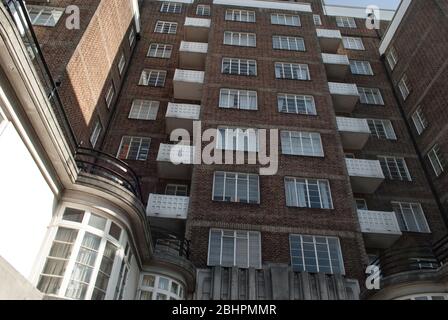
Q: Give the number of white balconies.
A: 12